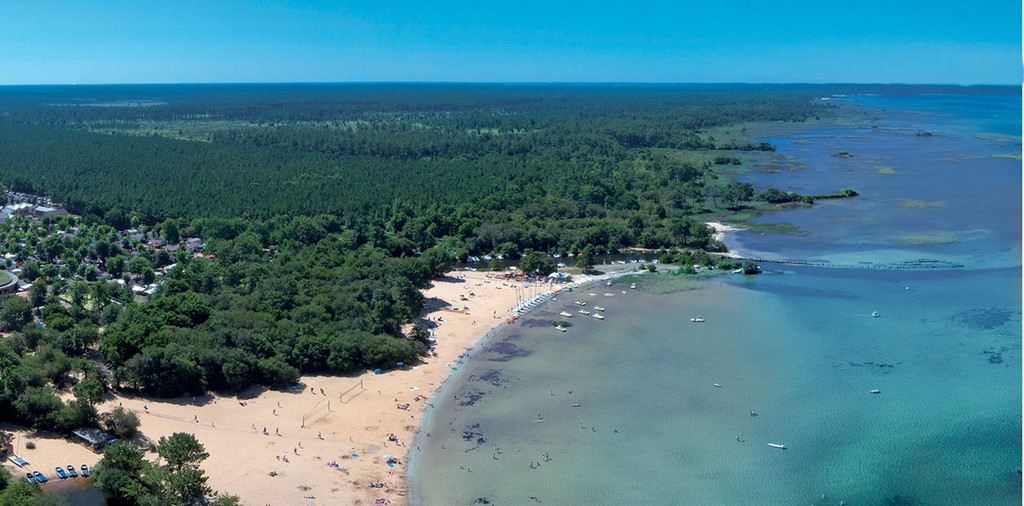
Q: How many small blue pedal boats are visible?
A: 5